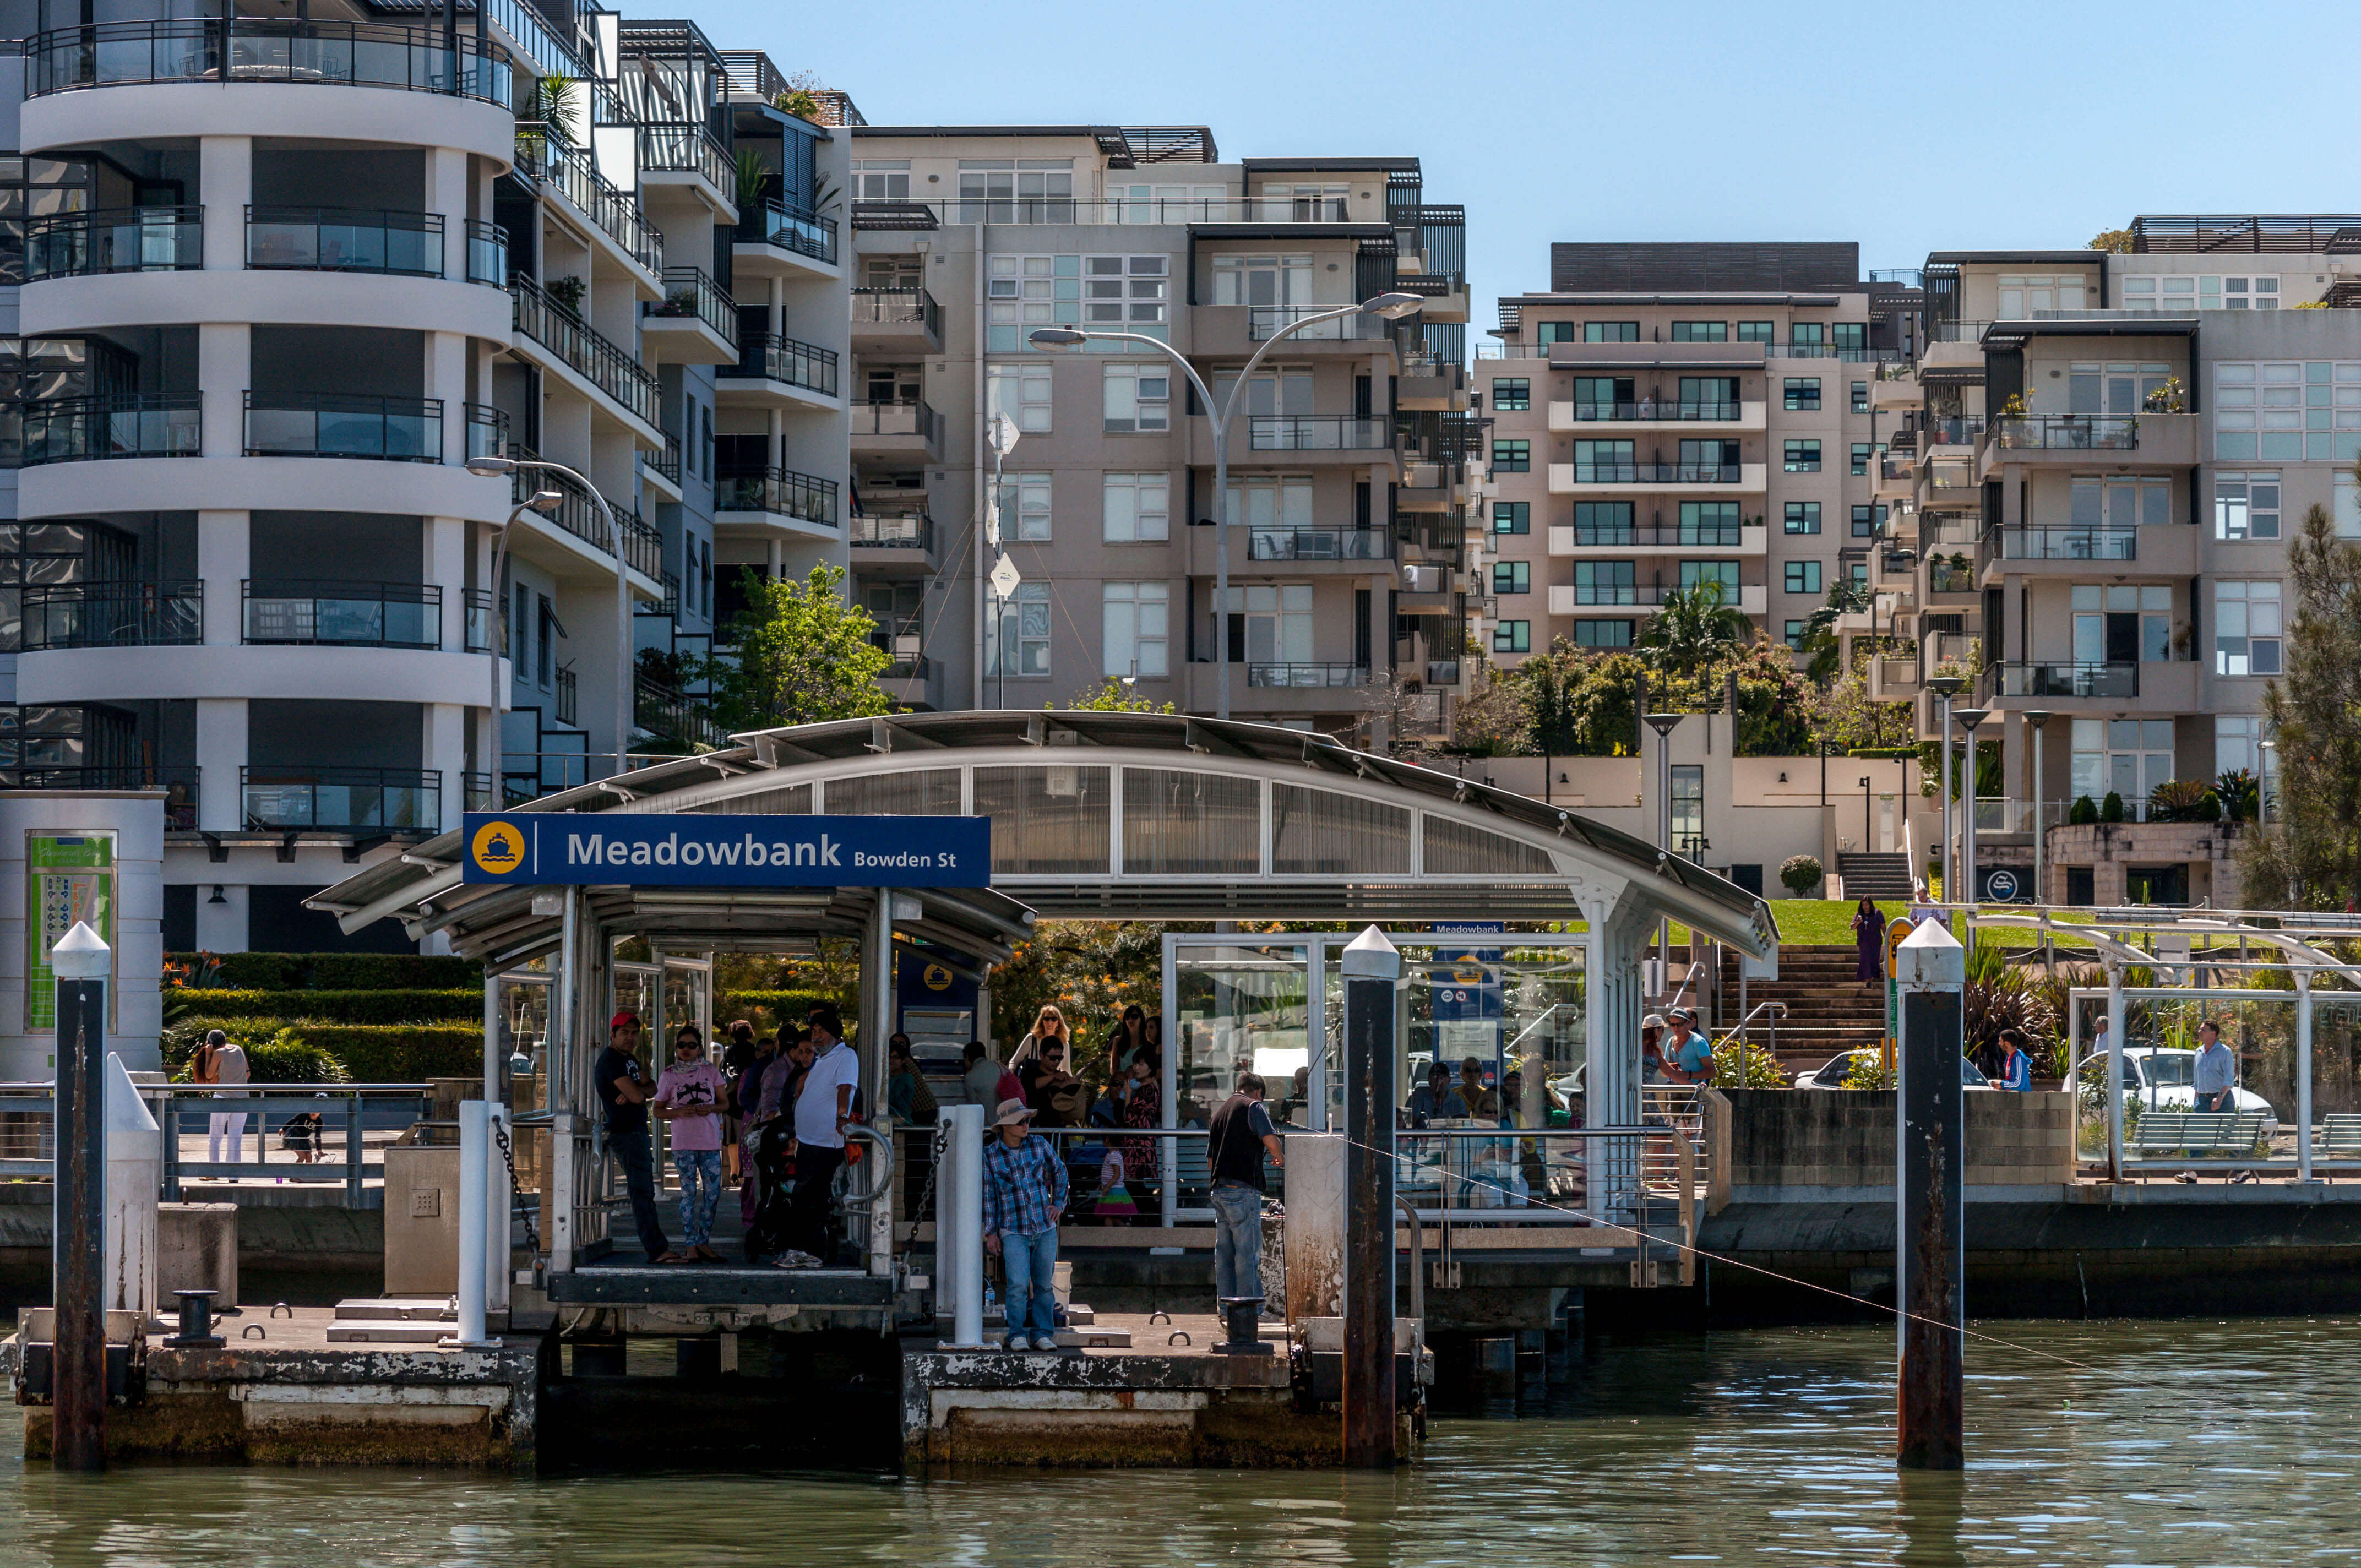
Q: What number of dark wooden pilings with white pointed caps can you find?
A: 3